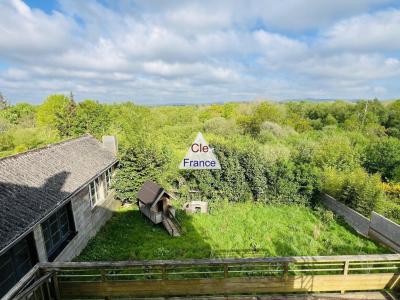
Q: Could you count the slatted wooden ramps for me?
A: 1